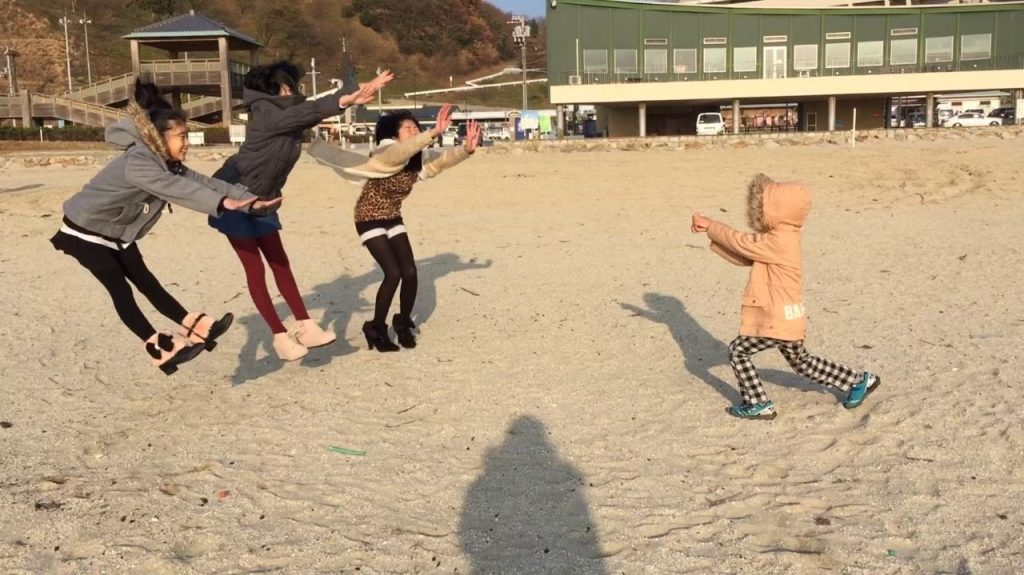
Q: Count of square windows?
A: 12